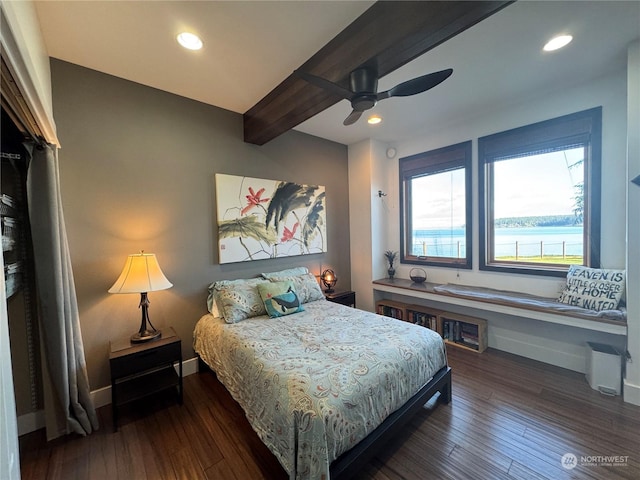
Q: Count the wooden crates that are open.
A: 3